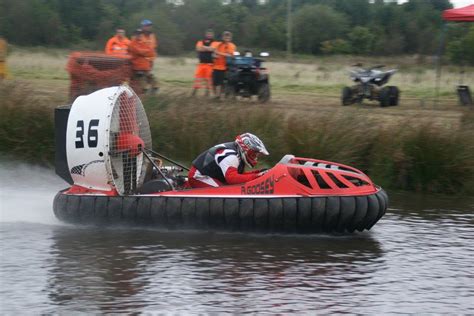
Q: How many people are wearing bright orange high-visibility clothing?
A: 5